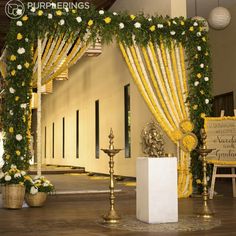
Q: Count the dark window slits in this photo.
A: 6